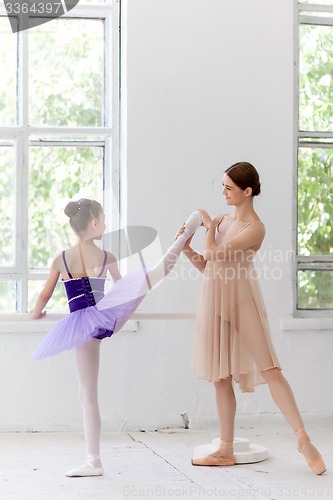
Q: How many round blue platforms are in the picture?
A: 0